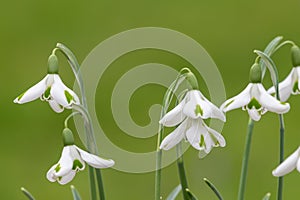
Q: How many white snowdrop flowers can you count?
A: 7